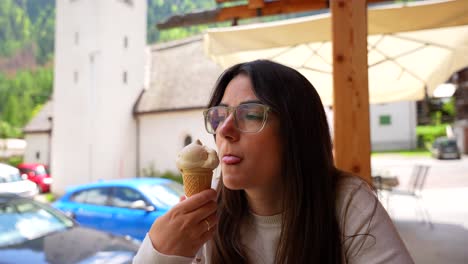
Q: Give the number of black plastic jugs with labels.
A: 0